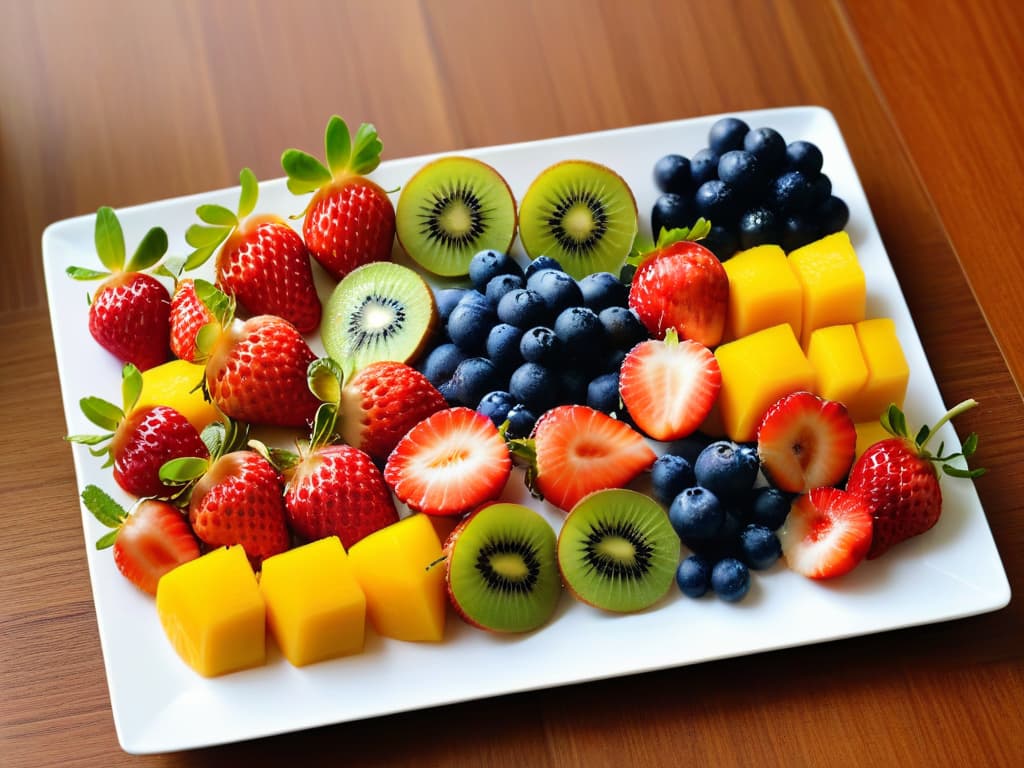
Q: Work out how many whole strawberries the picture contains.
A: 11